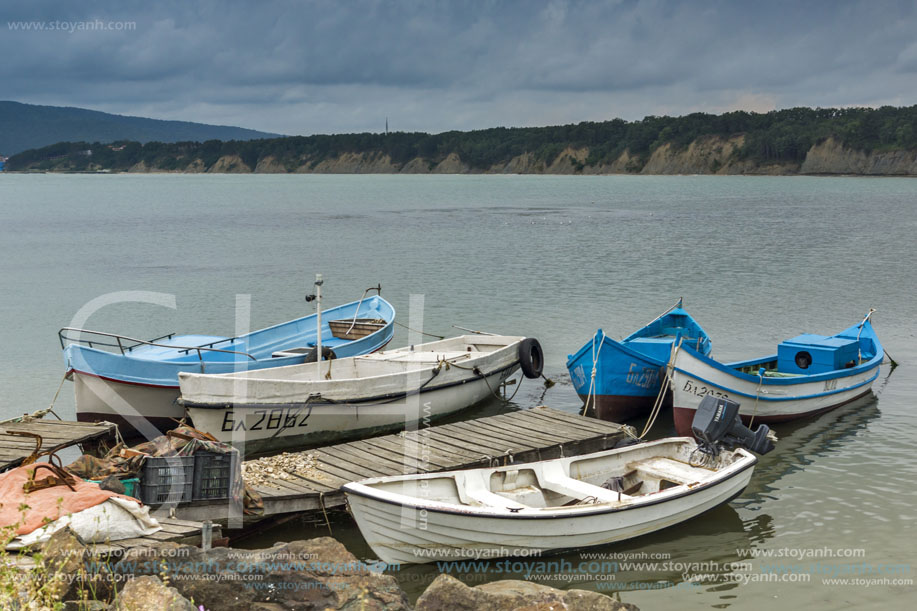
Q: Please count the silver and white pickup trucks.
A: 0